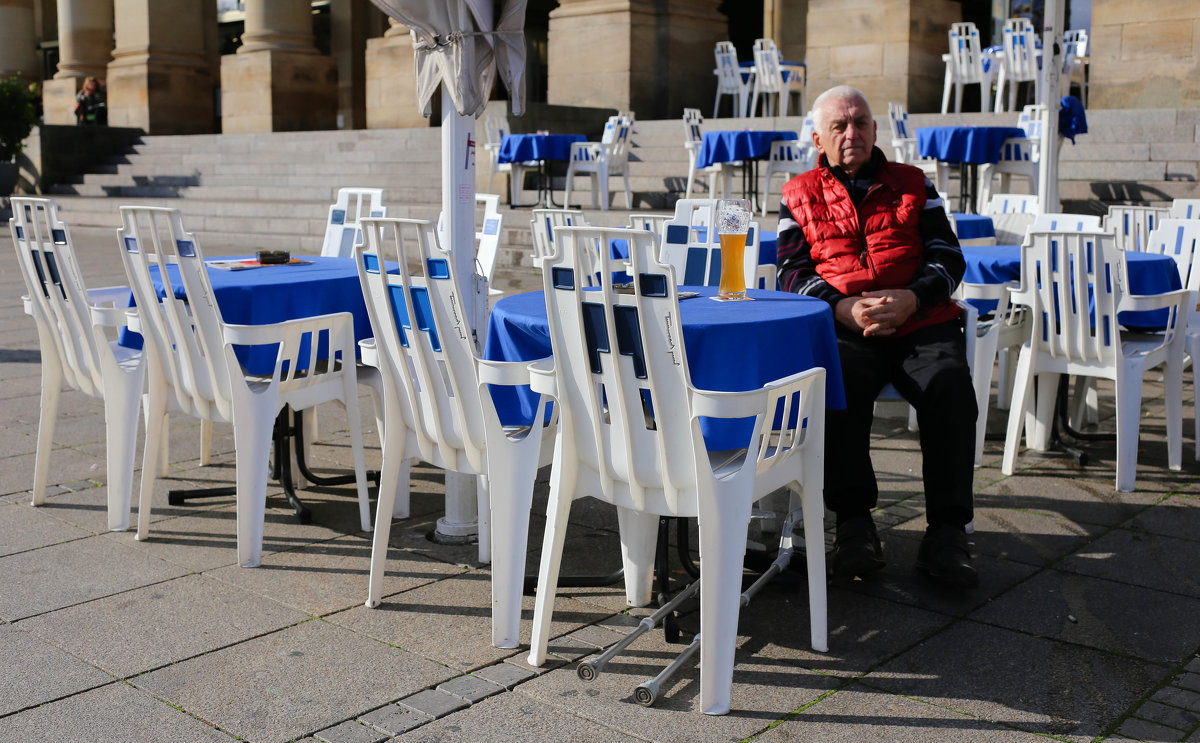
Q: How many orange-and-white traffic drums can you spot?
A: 0